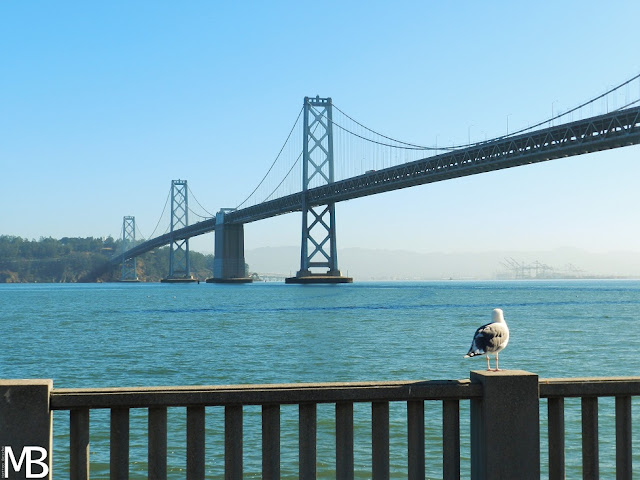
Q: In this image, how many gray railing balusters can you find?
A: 14